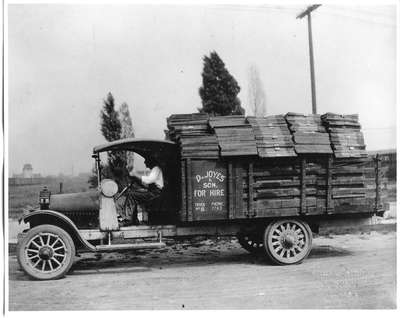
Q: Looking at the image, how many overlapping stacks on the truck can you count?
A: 5